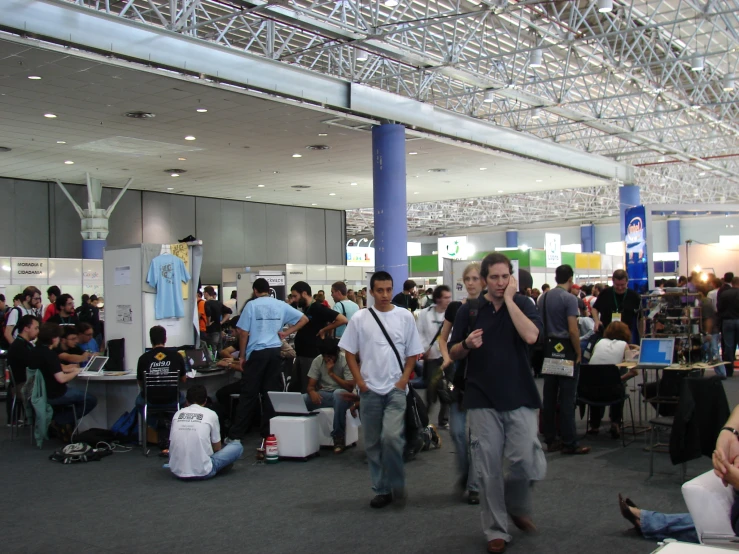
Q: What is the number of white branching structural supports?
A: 1